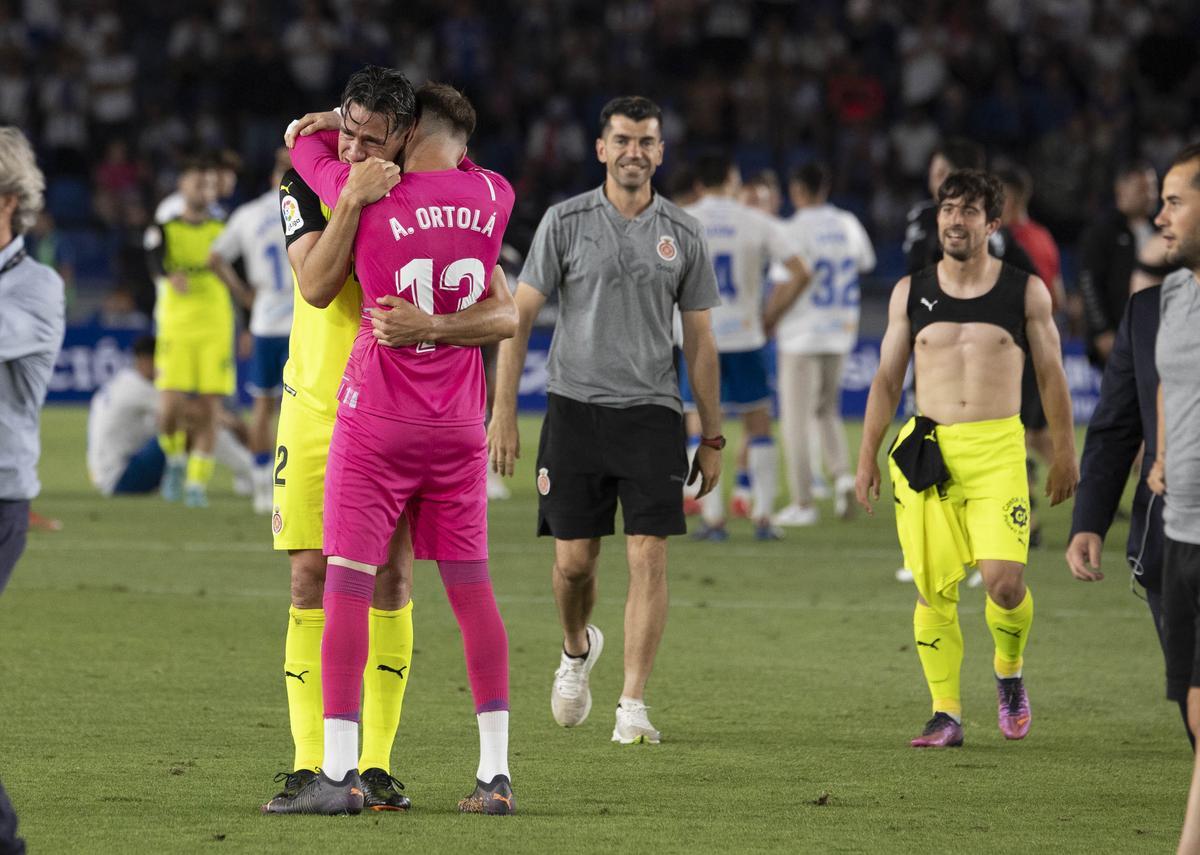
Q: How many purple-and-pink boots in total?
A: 2